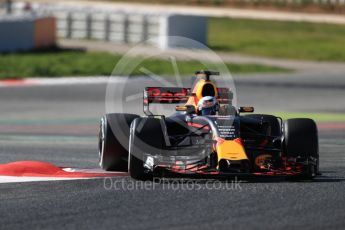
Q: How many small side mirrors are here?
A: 2